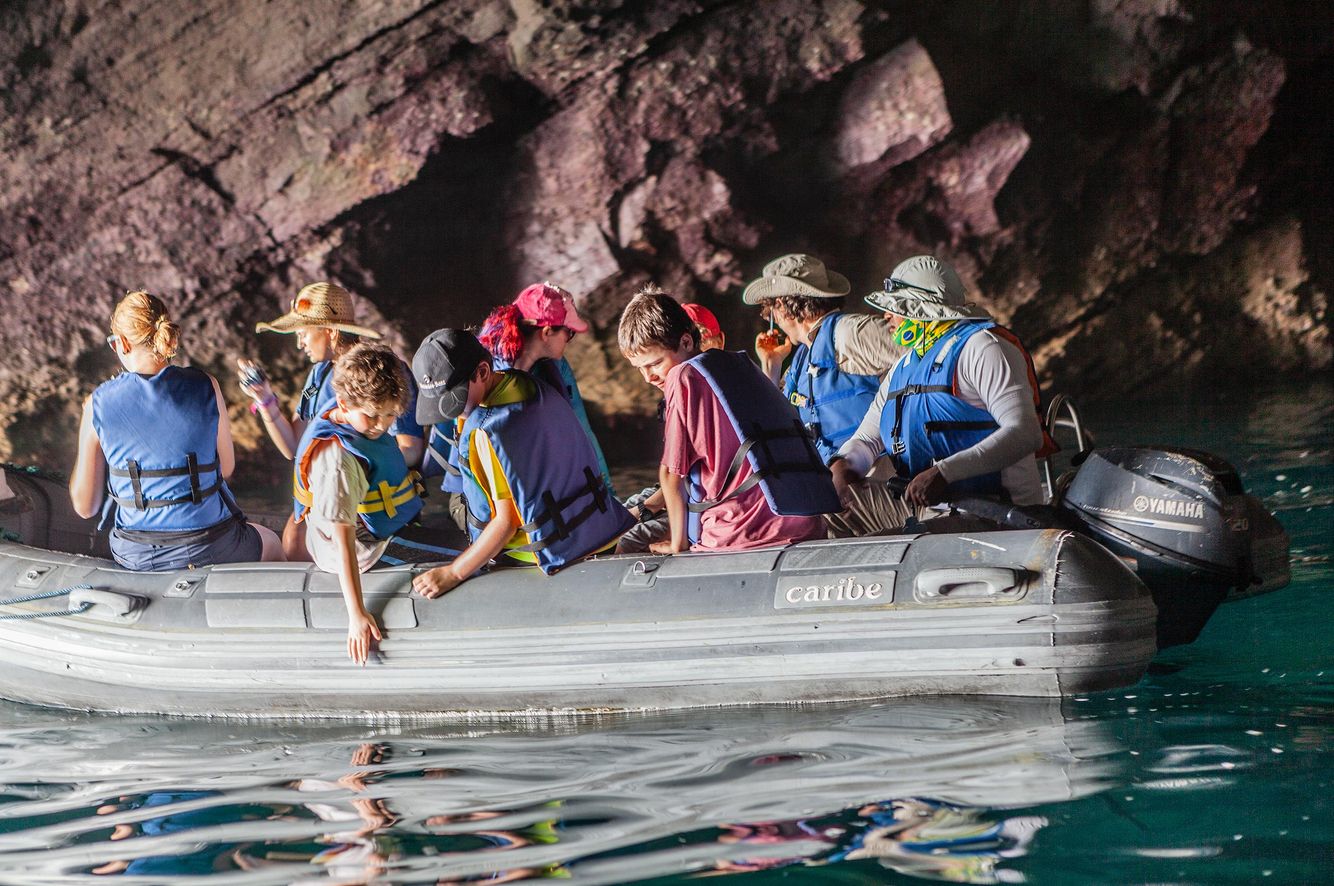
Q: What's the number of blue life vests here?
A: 8